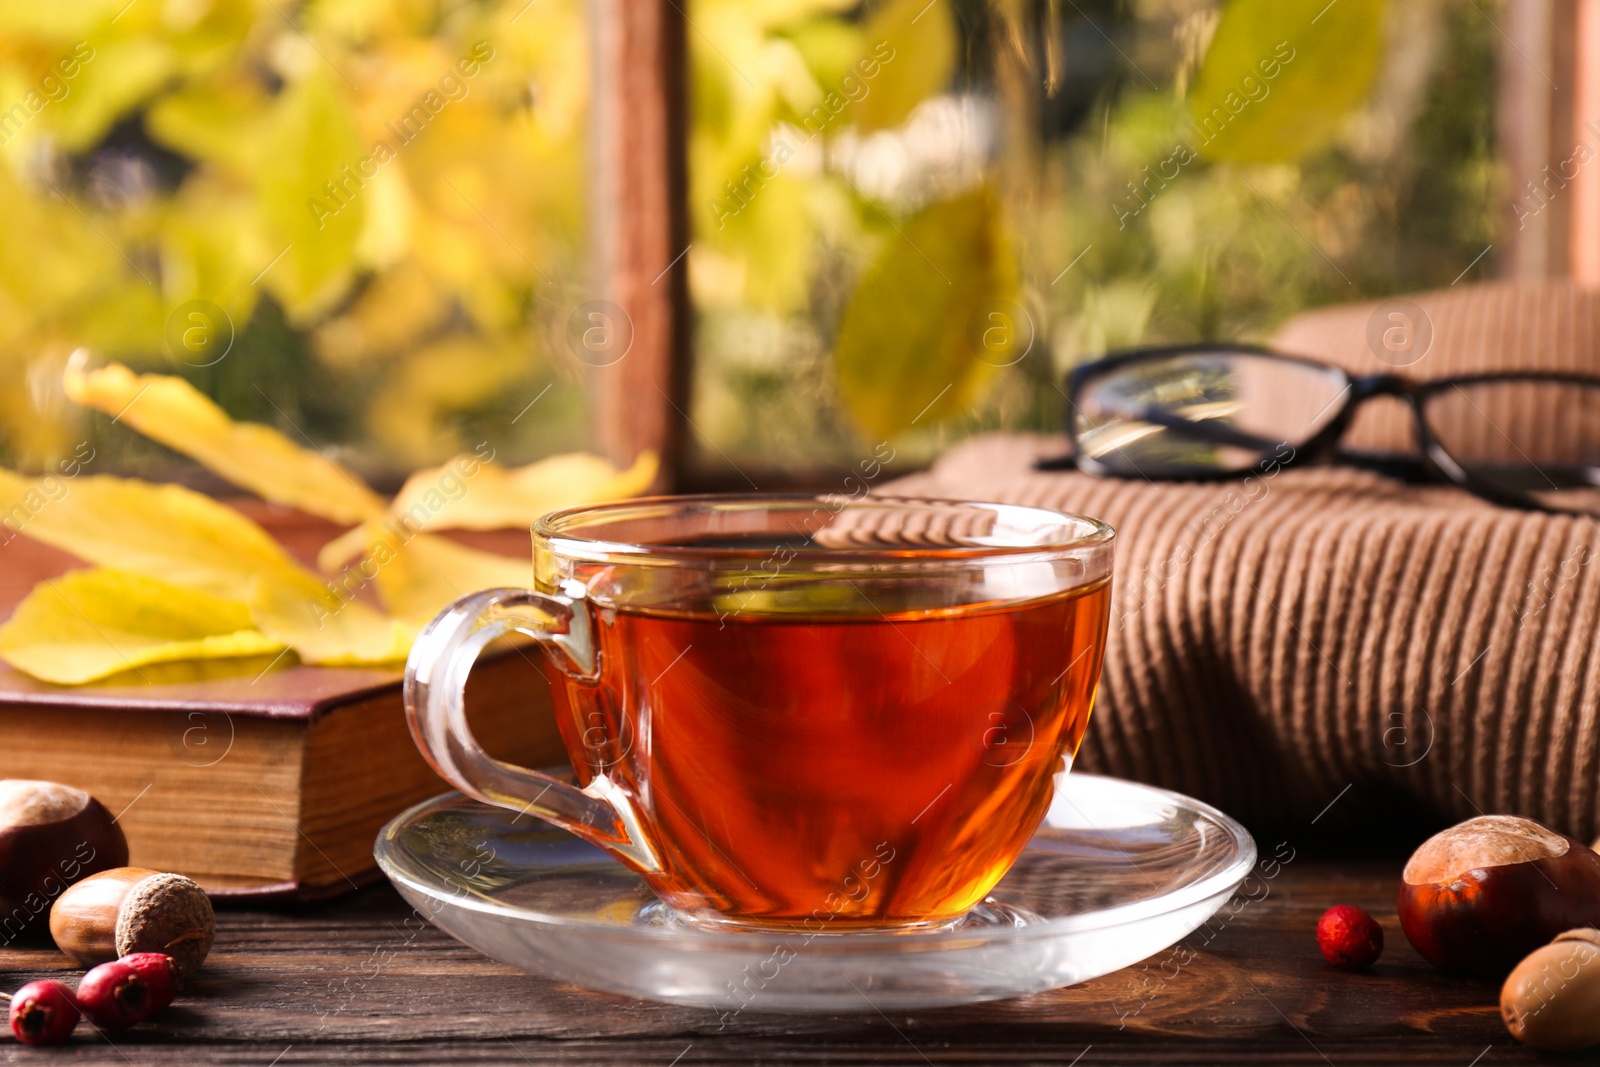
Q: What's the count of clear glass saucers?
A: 1